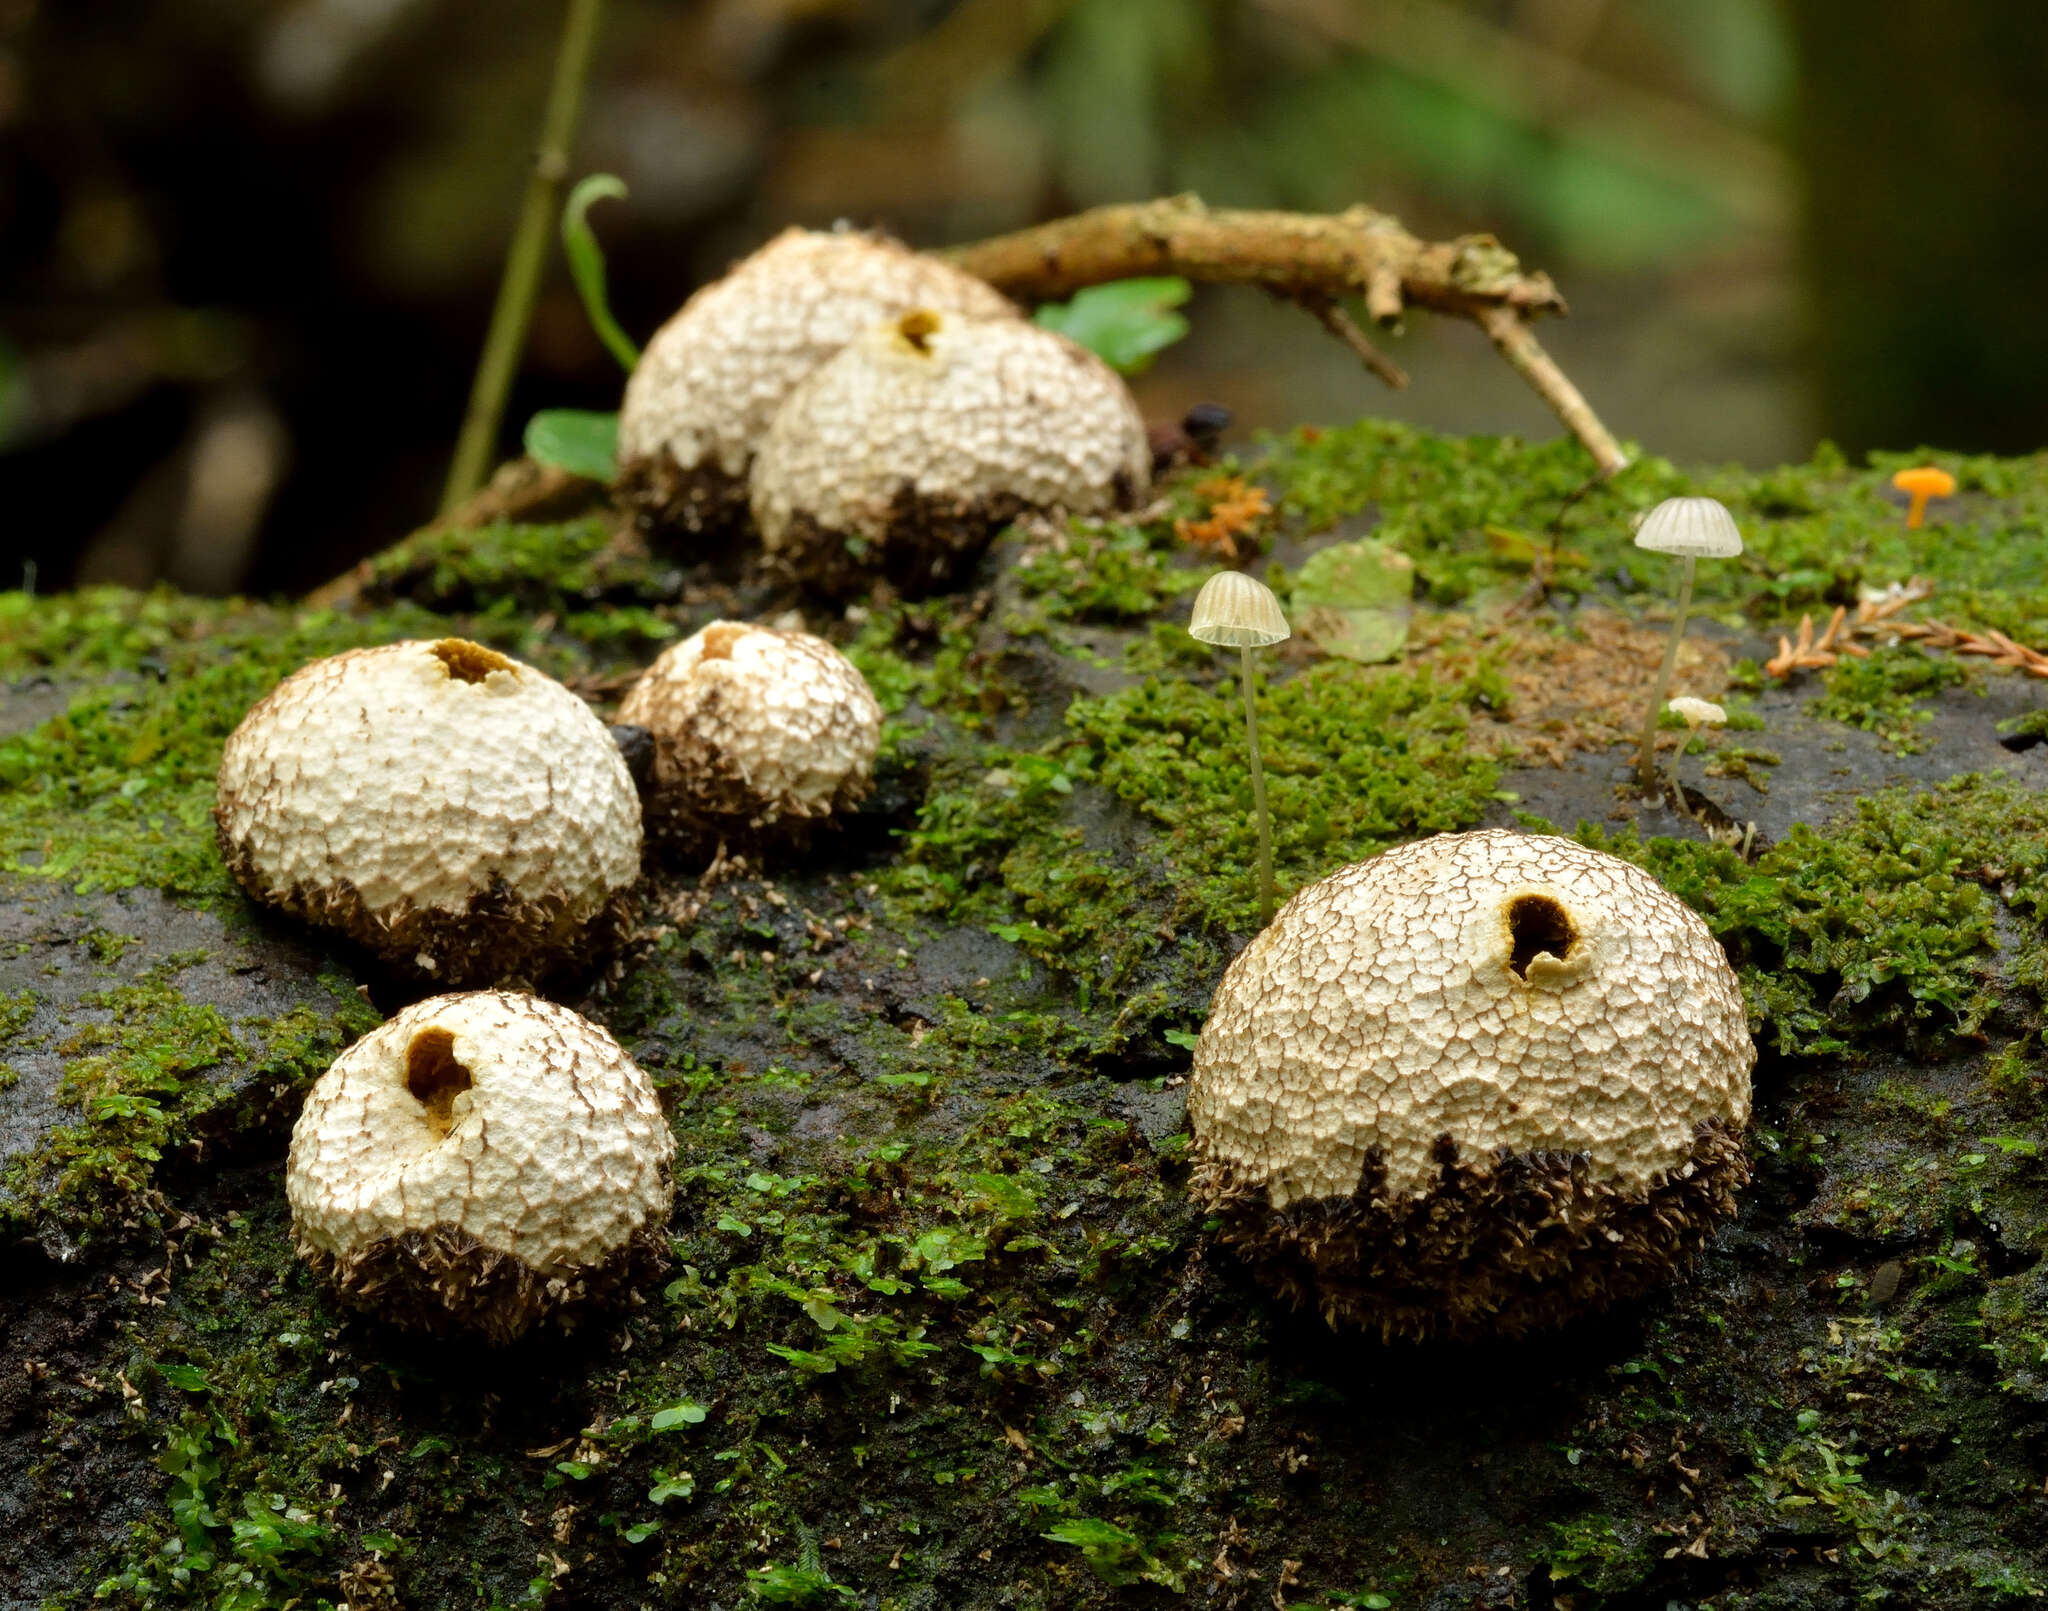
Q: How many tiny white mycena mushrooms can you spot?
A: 3